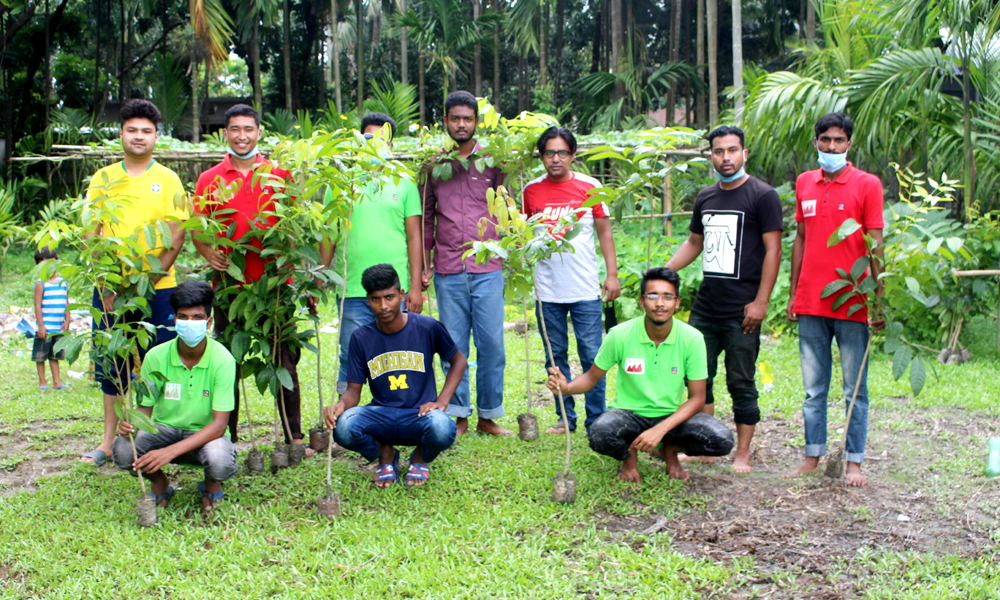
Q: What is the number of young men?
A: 10